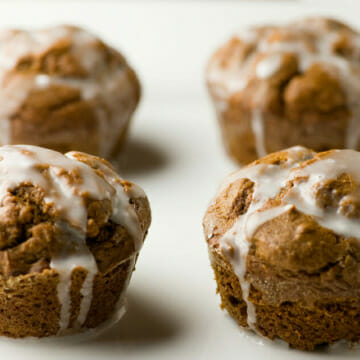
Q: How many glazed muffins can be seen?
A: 4